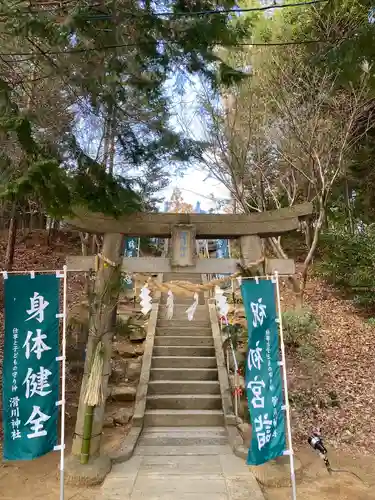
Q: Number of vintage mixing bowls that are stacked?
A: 0